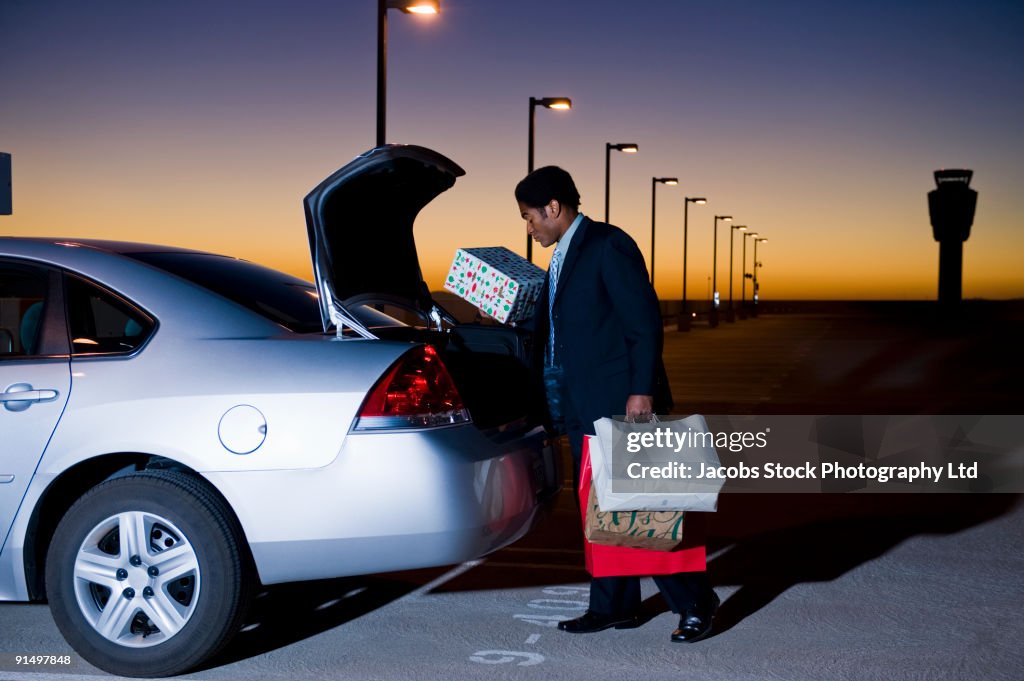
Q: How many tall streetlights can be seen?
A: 9